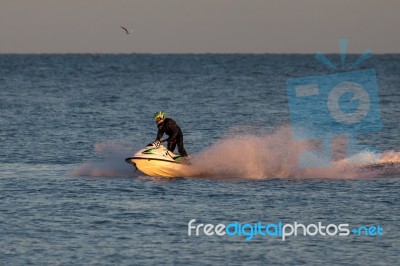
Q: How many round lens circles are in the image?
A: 1